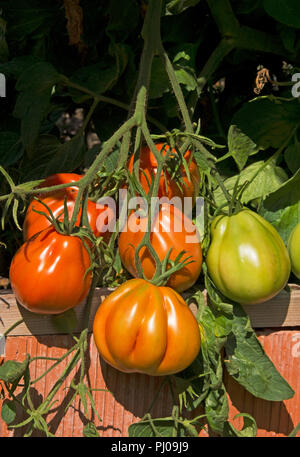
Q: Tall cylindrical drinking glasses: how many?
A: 0